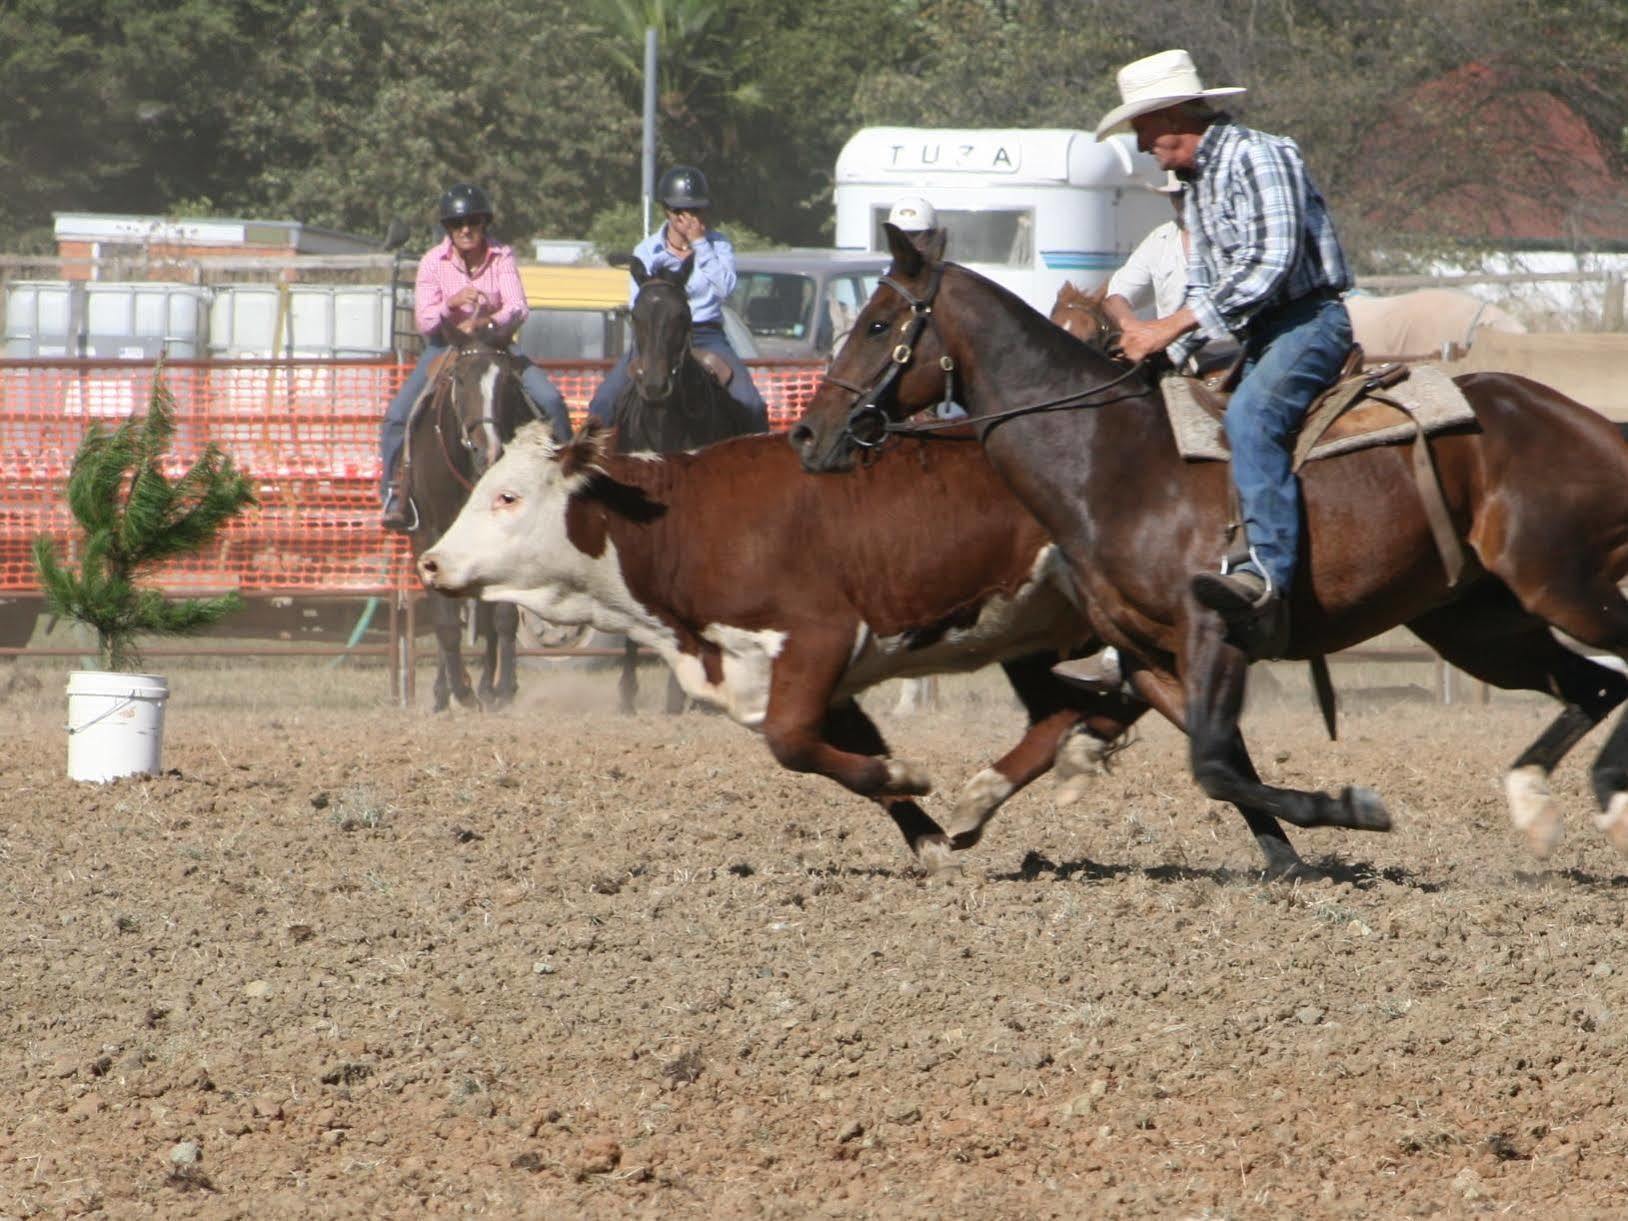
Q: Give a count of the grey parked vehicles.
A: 1